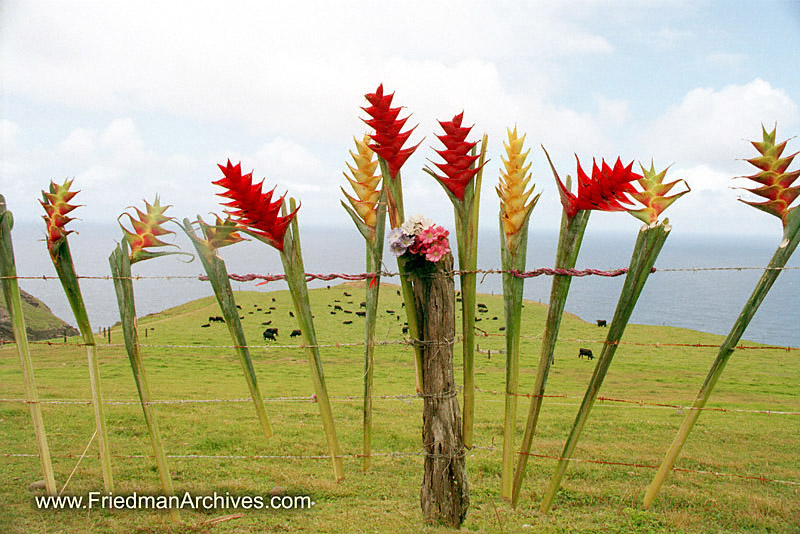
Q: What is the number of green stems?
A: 12